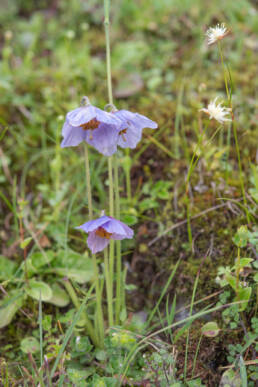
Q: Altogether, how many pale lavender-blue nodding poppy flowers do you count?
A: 3